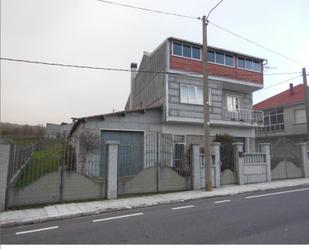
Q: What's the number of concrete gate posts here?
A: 7